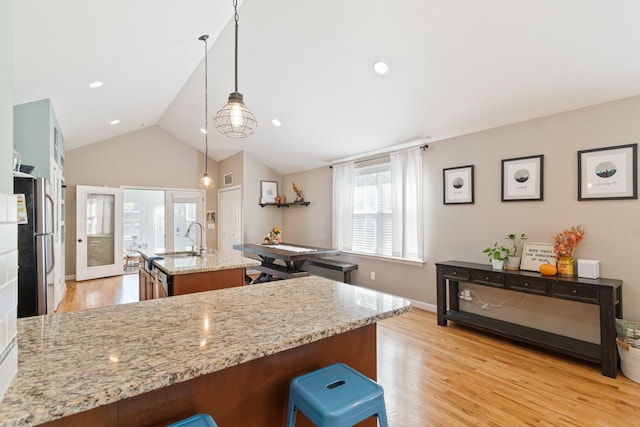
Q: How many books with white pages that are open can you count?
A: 0